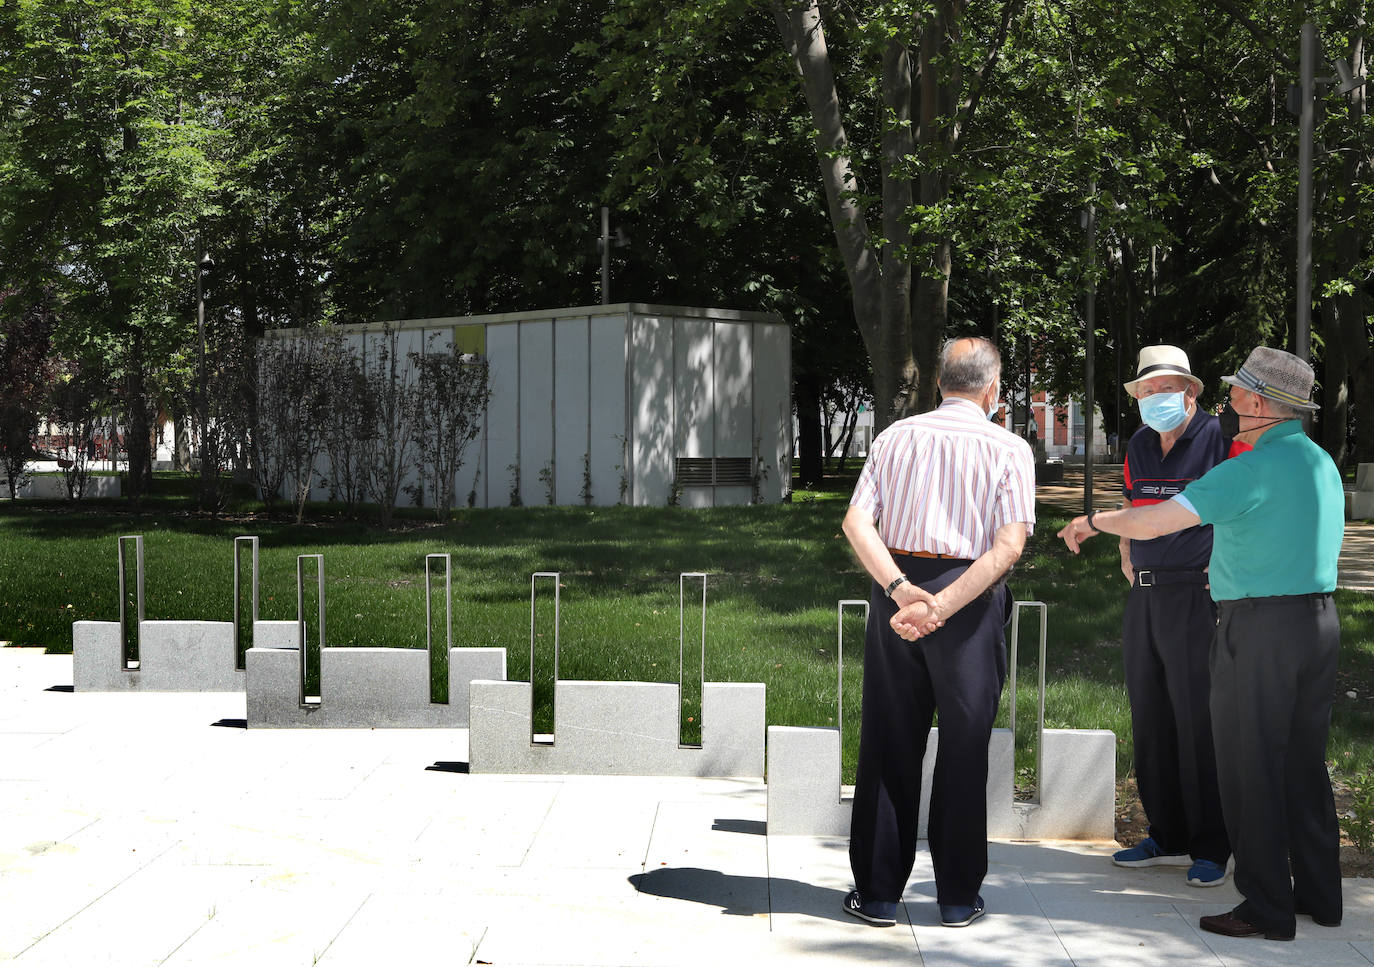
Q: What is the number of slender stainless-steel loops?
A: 8